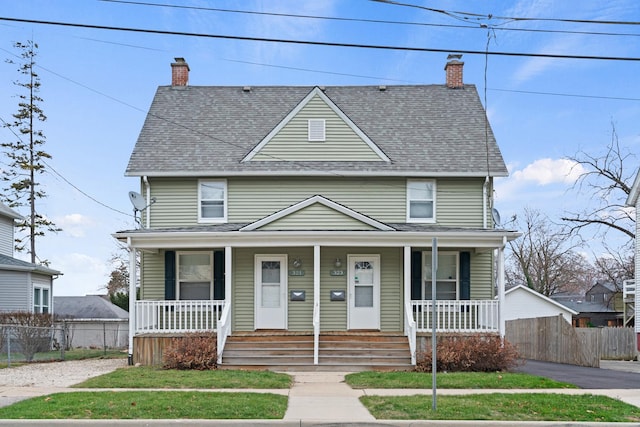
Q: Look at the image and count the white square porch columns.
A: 5